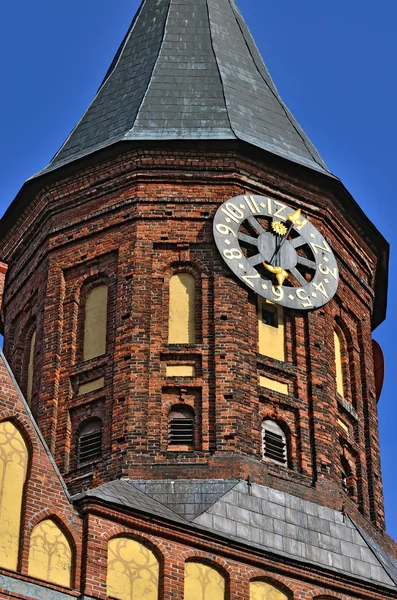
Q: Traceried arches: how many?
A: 5